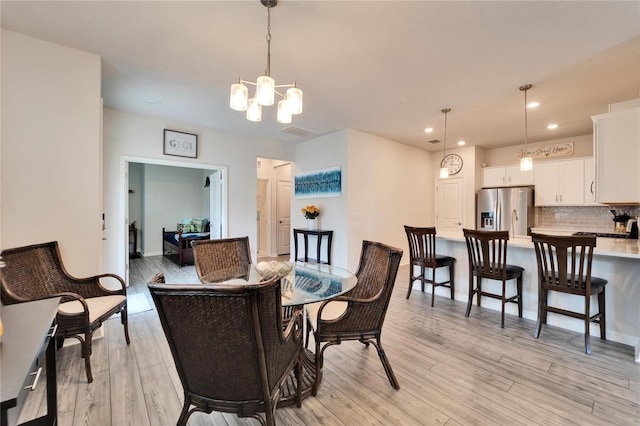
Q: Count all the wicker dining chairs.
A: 4